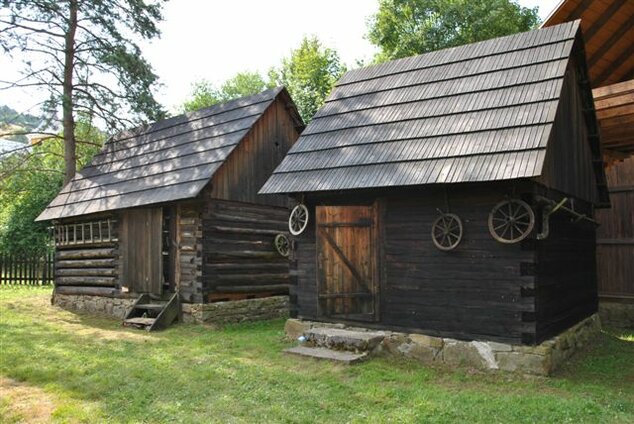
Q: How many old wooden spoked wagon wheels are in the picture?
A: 4